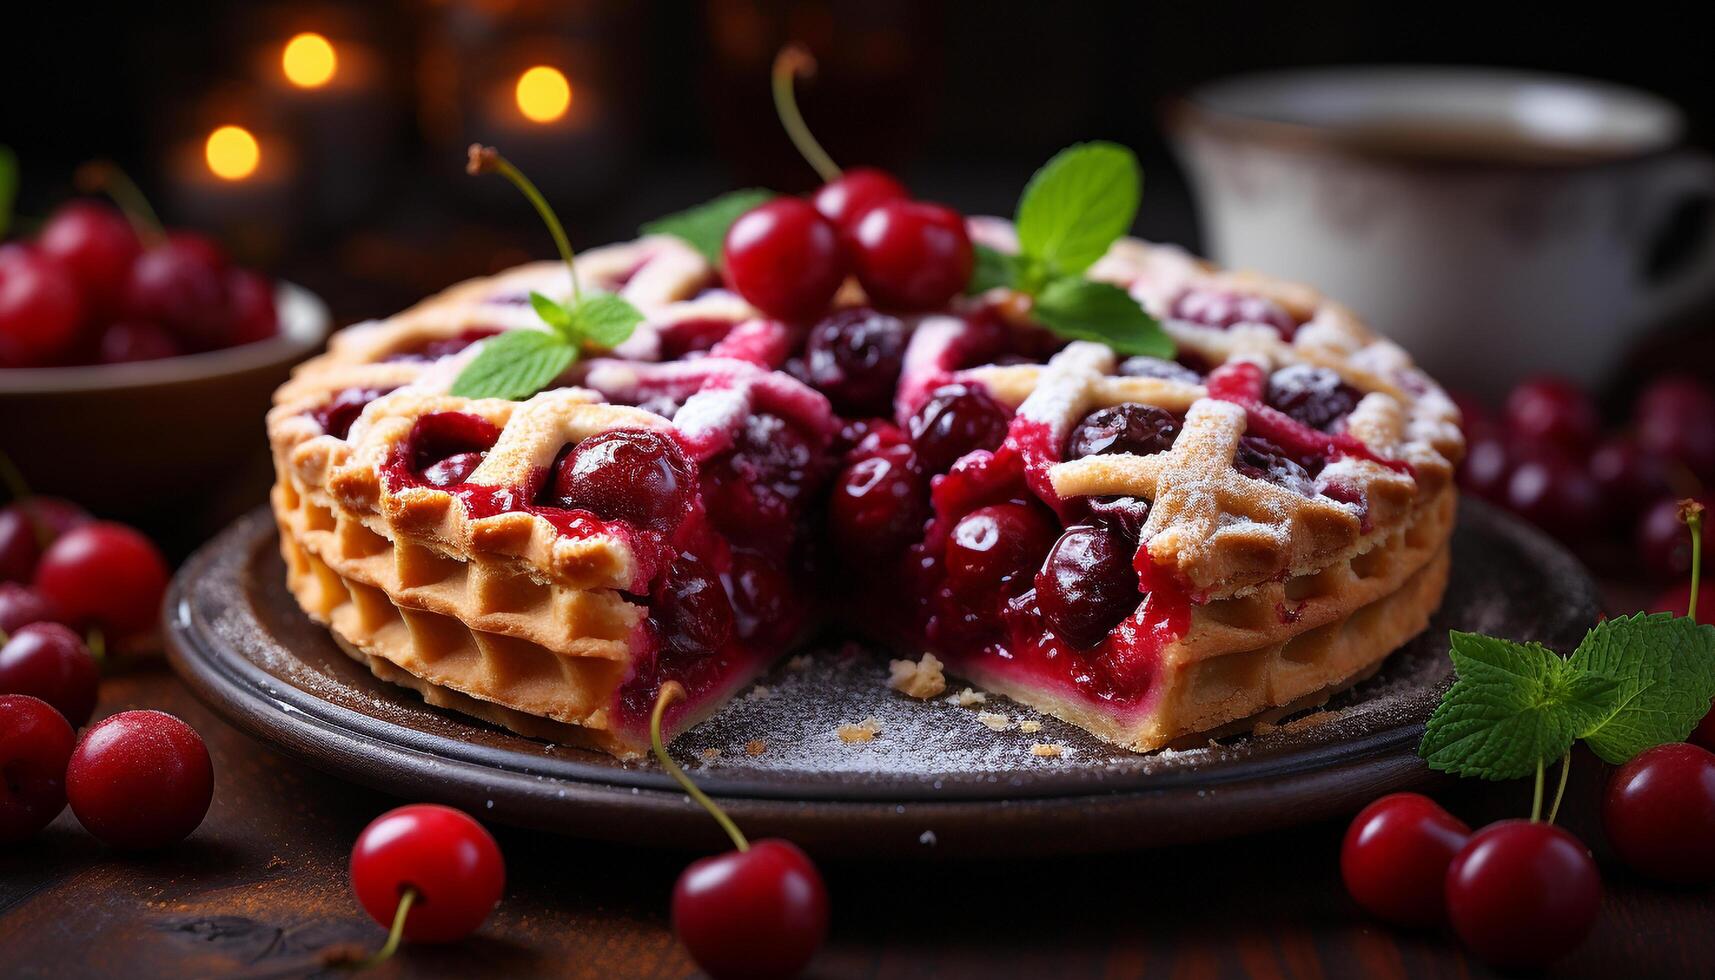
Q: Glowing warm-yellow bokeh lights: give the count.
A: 3